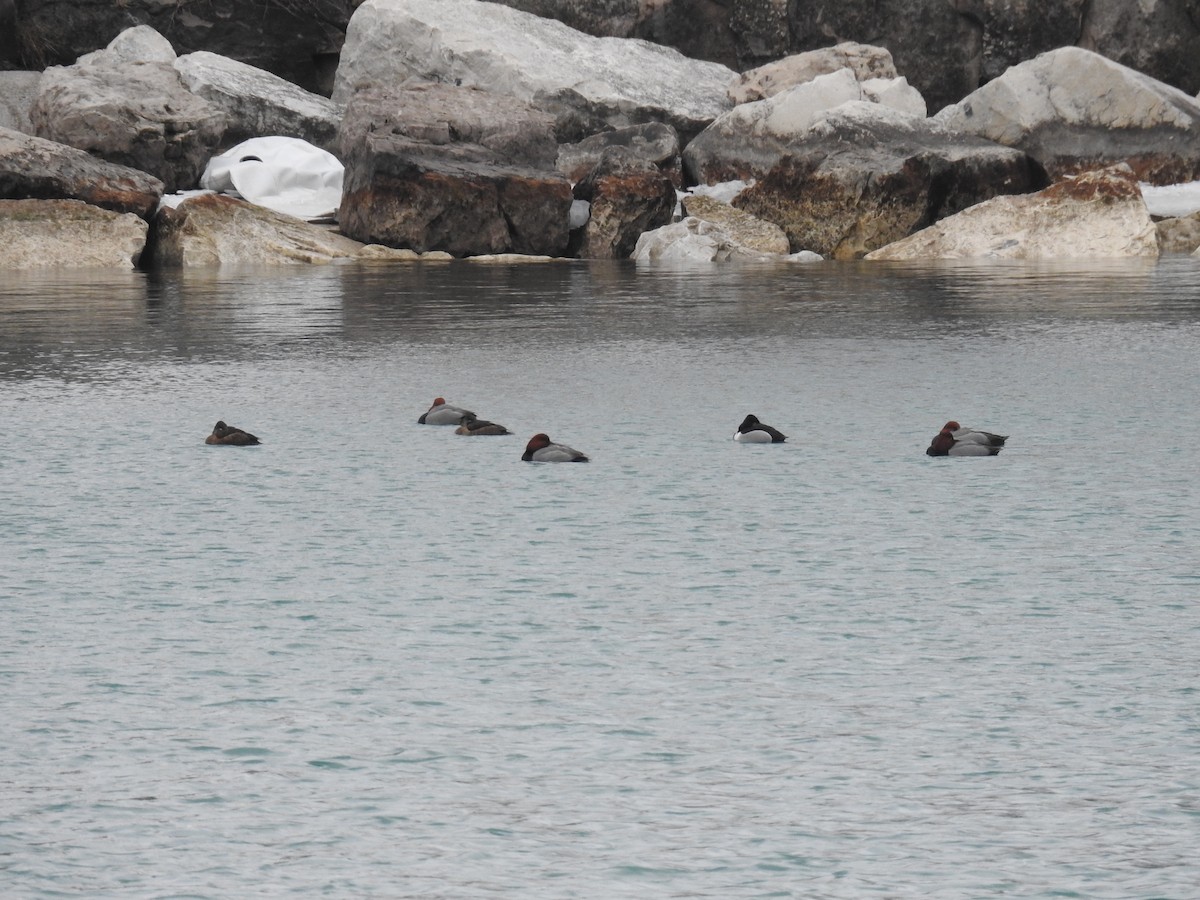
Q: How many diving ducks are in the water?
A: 7